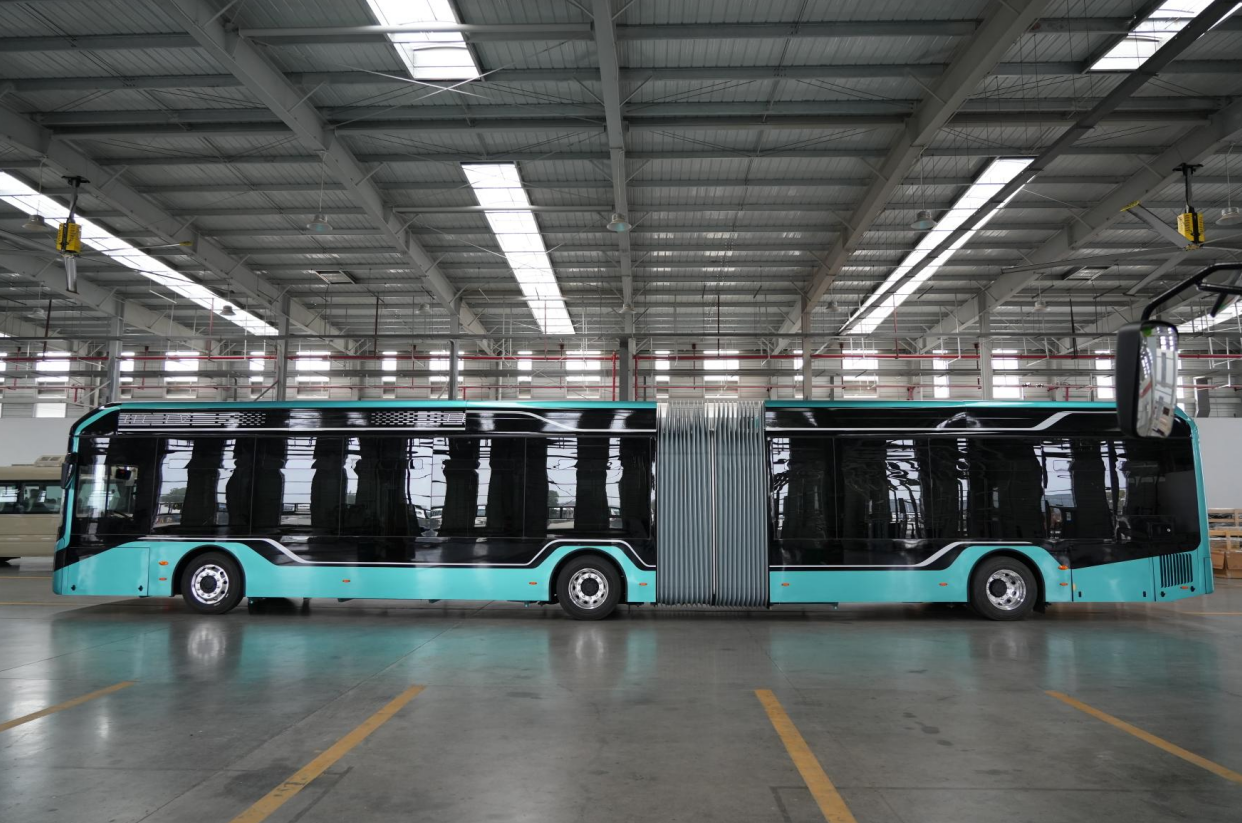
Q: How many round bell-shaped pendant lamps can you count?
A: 11